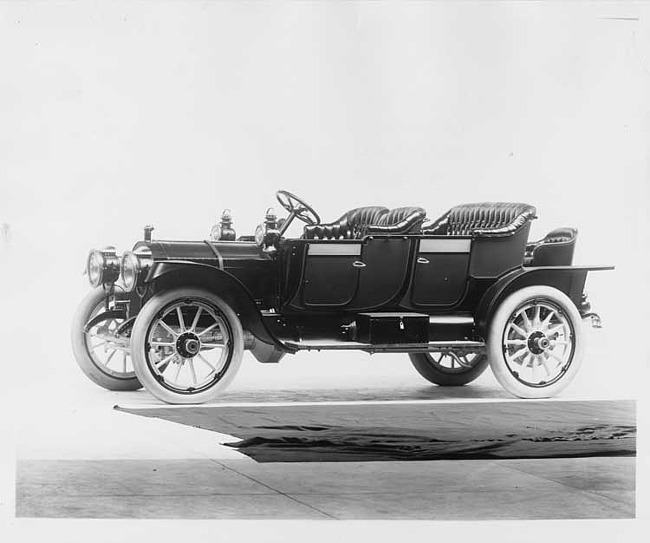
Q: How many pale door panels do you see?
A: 2